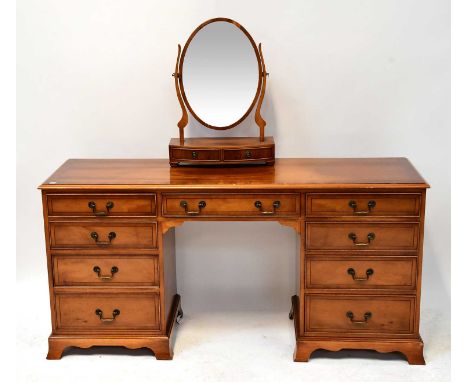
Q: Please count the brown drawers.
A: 11